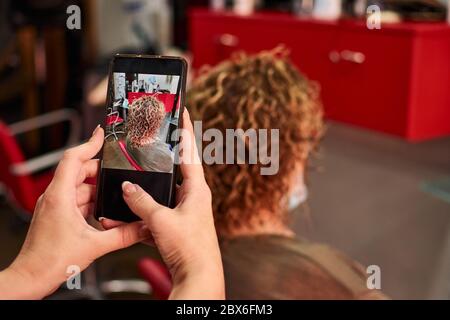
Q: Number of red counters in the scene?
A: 1